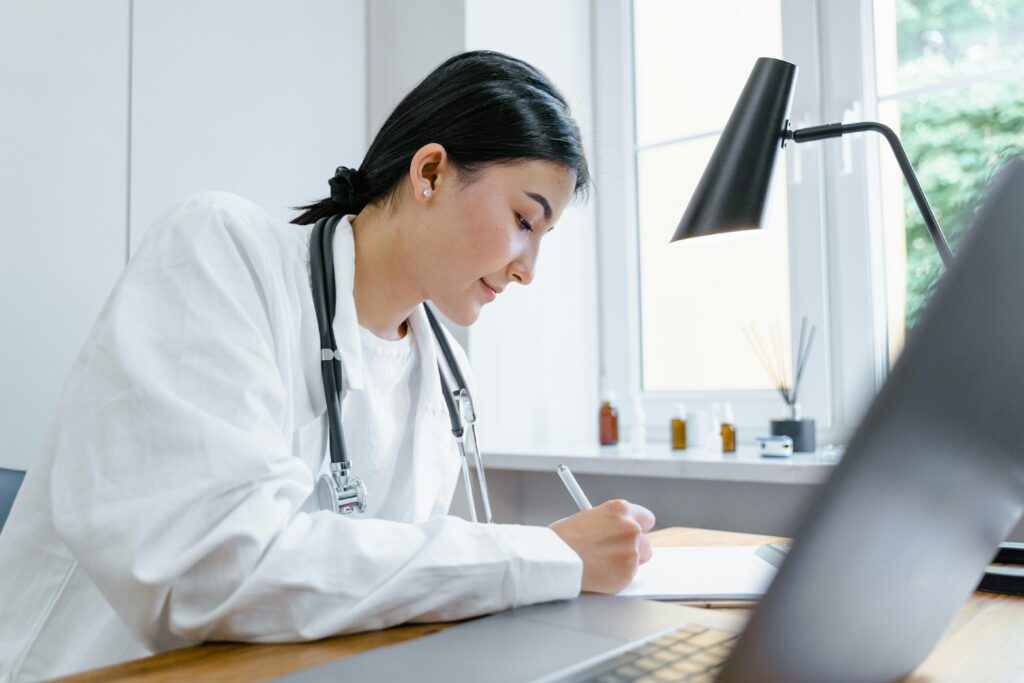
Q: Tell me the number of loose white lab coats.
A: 1